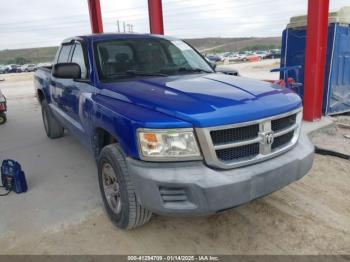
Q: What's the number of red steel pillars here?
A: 3